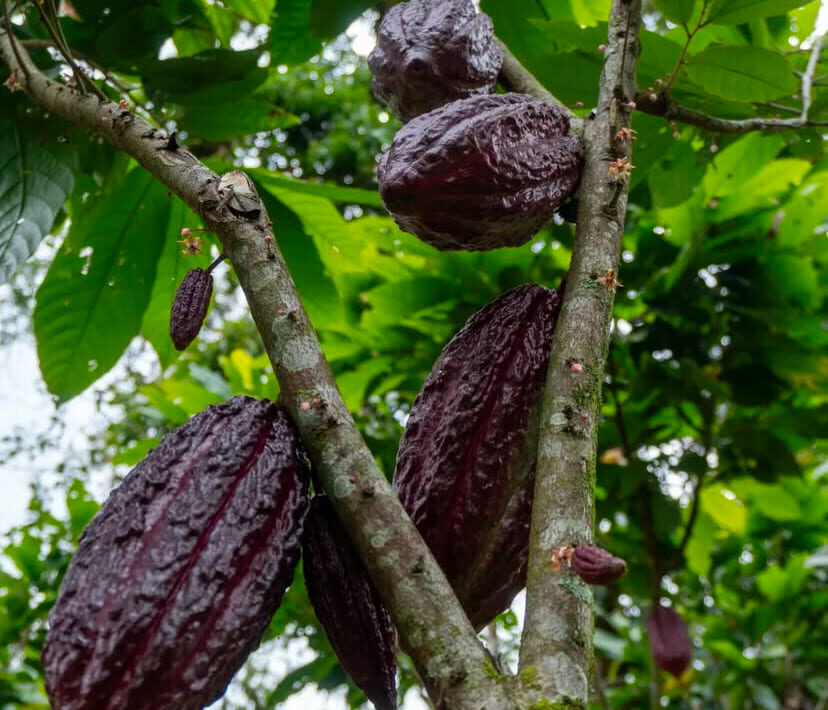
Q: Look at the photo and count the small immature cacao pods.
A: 2